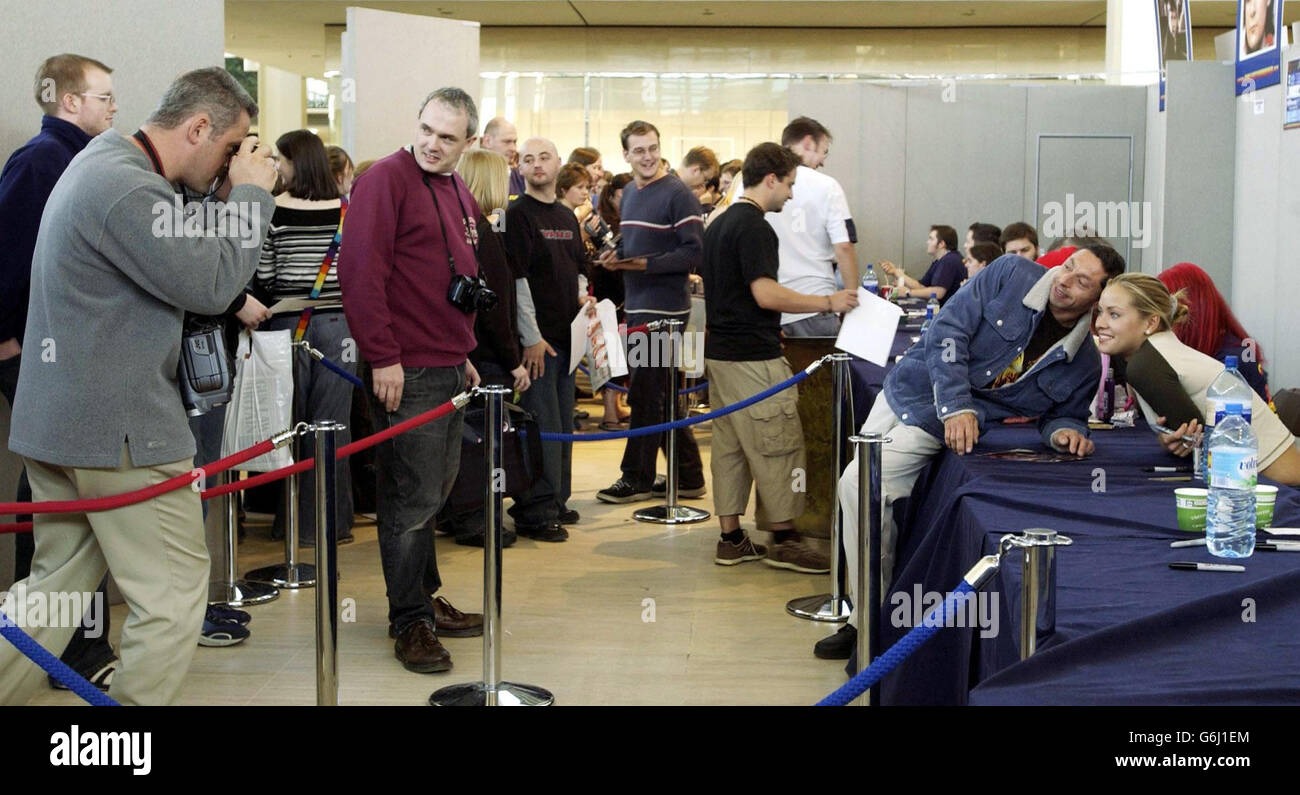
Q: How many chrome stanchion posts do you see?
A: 8